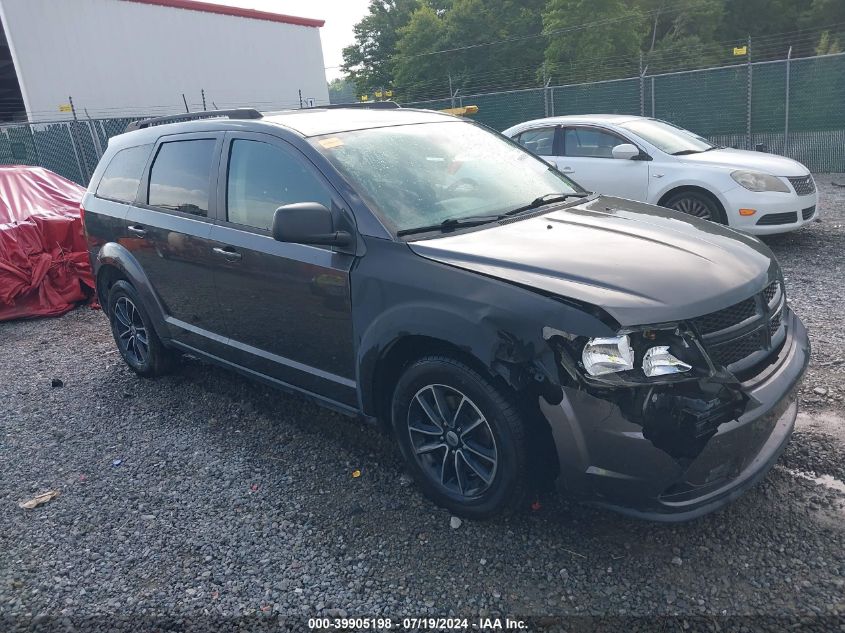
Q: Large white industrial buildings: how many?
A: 1